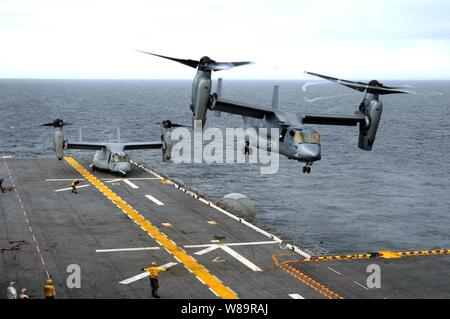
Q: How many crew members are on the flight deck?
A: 6